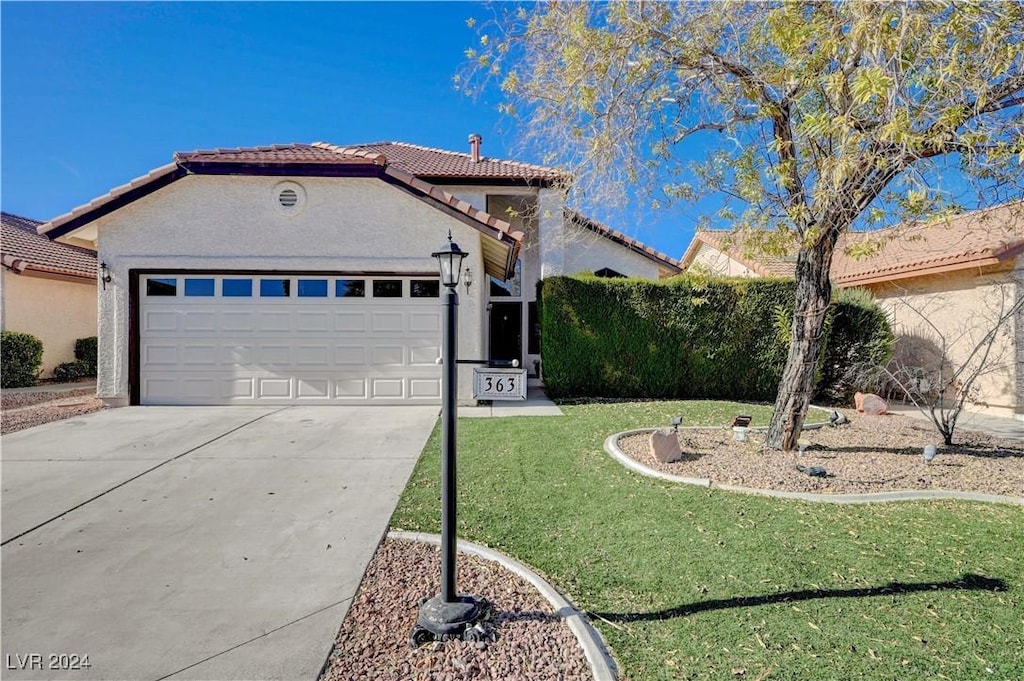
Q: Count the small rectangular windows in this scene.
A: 8